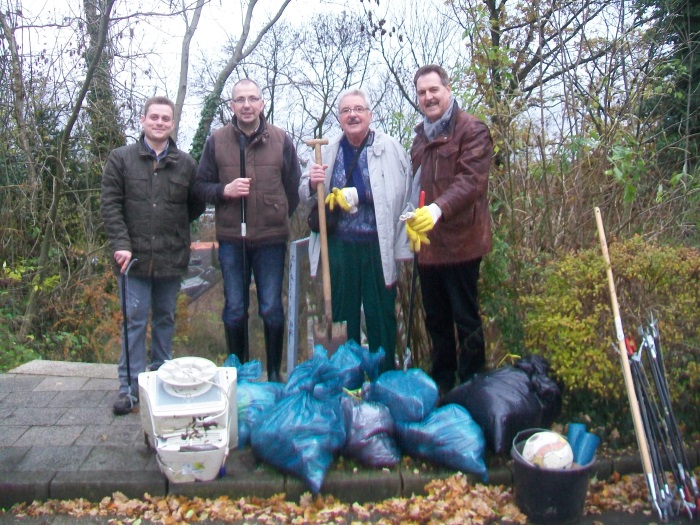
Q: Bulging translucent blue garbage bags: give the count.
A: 5